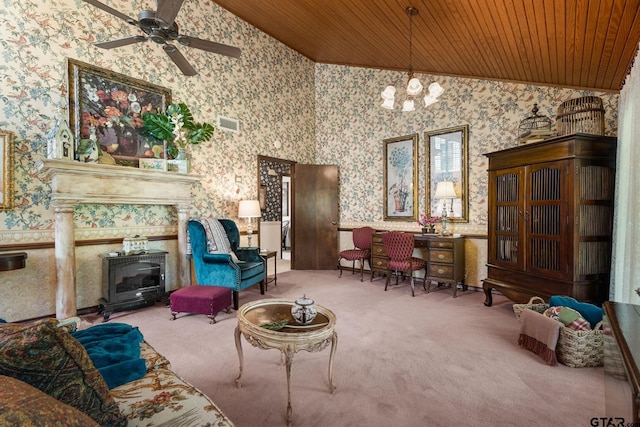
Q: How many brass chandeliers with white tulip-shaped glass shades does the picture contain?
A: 1